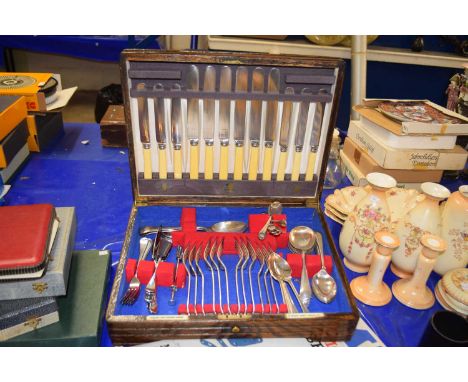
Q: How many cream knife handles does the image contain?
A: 12